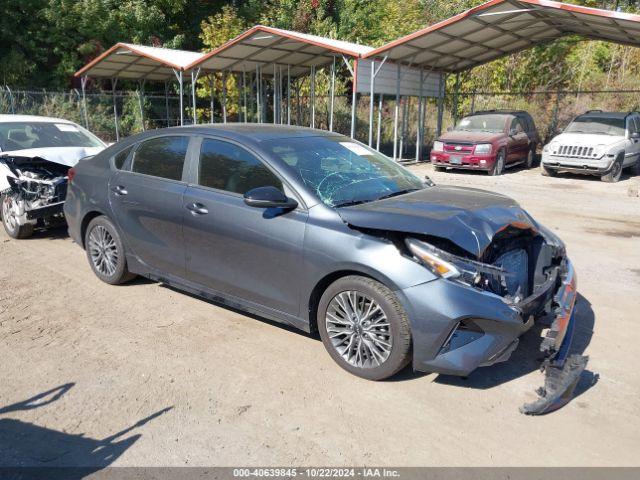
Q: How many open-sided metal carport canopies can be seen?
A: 3